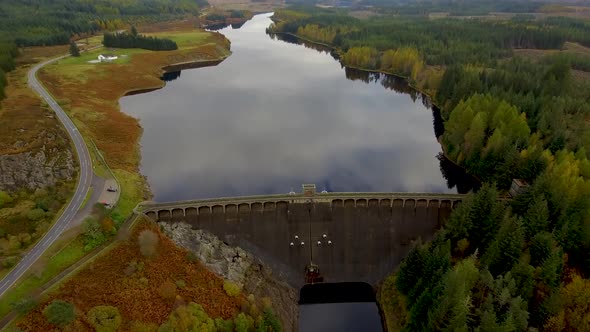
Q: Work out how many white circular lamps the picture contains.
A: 6